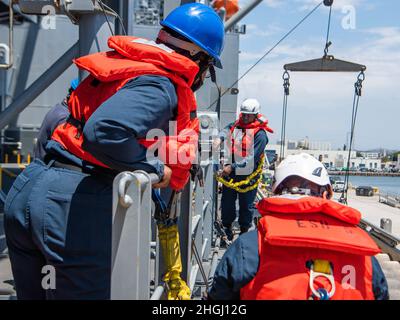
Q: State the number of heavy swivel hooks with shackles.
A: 2